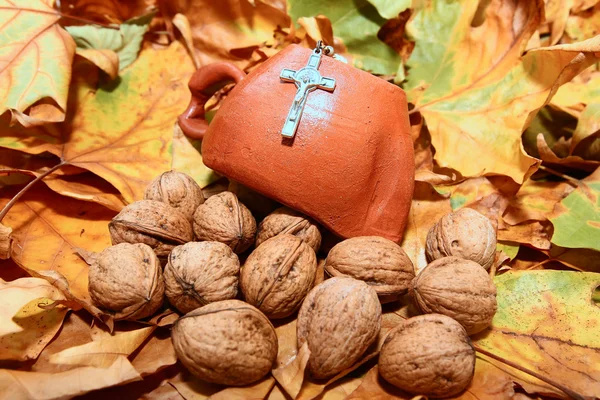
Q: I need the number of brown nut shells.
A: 13